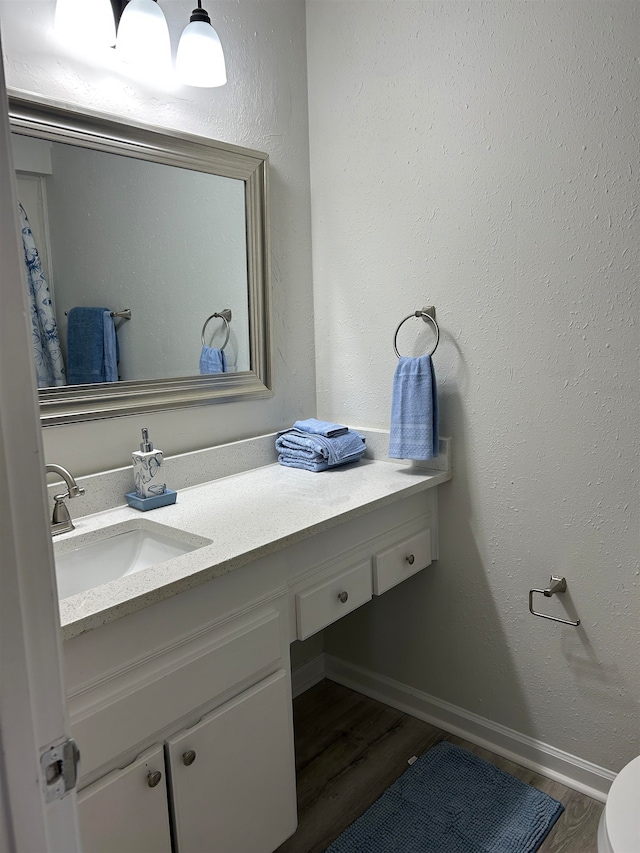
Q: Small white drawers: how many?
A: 2